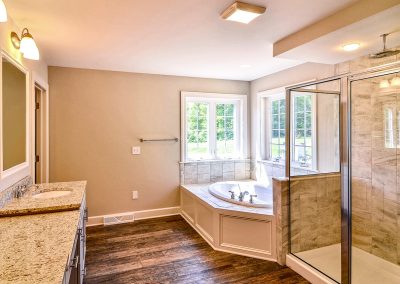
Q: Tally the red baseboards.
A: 0